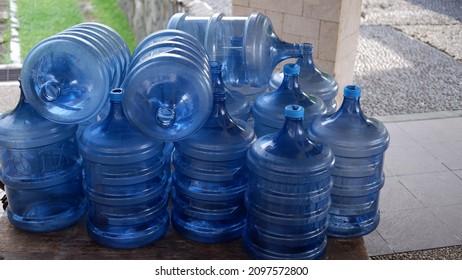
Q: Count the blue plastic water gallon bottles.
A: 11